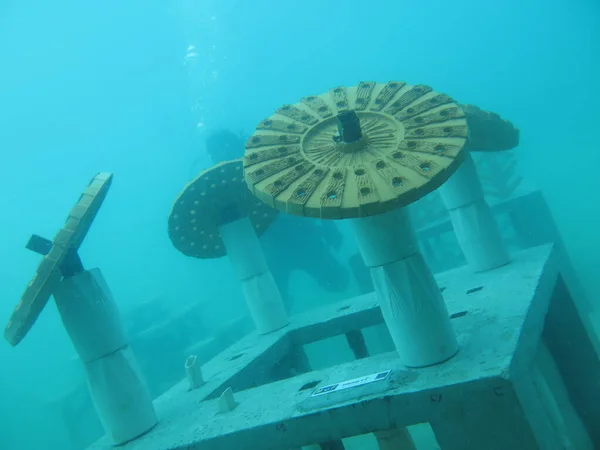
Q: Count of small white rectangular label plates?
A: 1